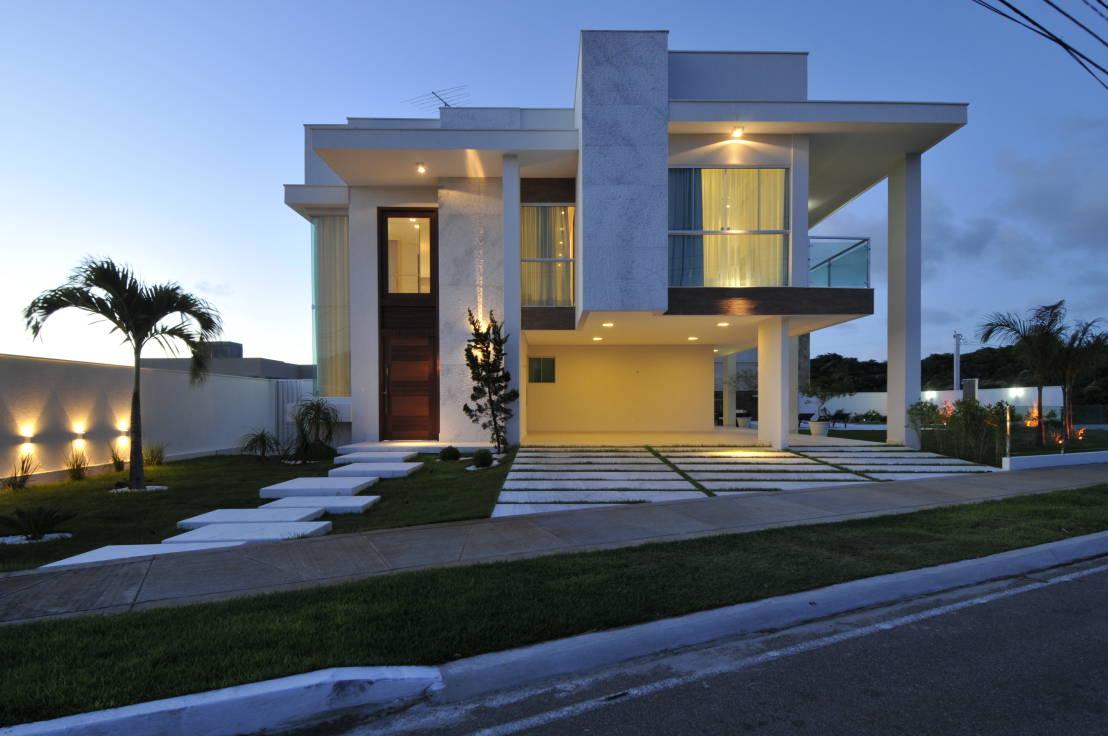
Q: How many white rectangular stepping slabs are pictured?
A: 7